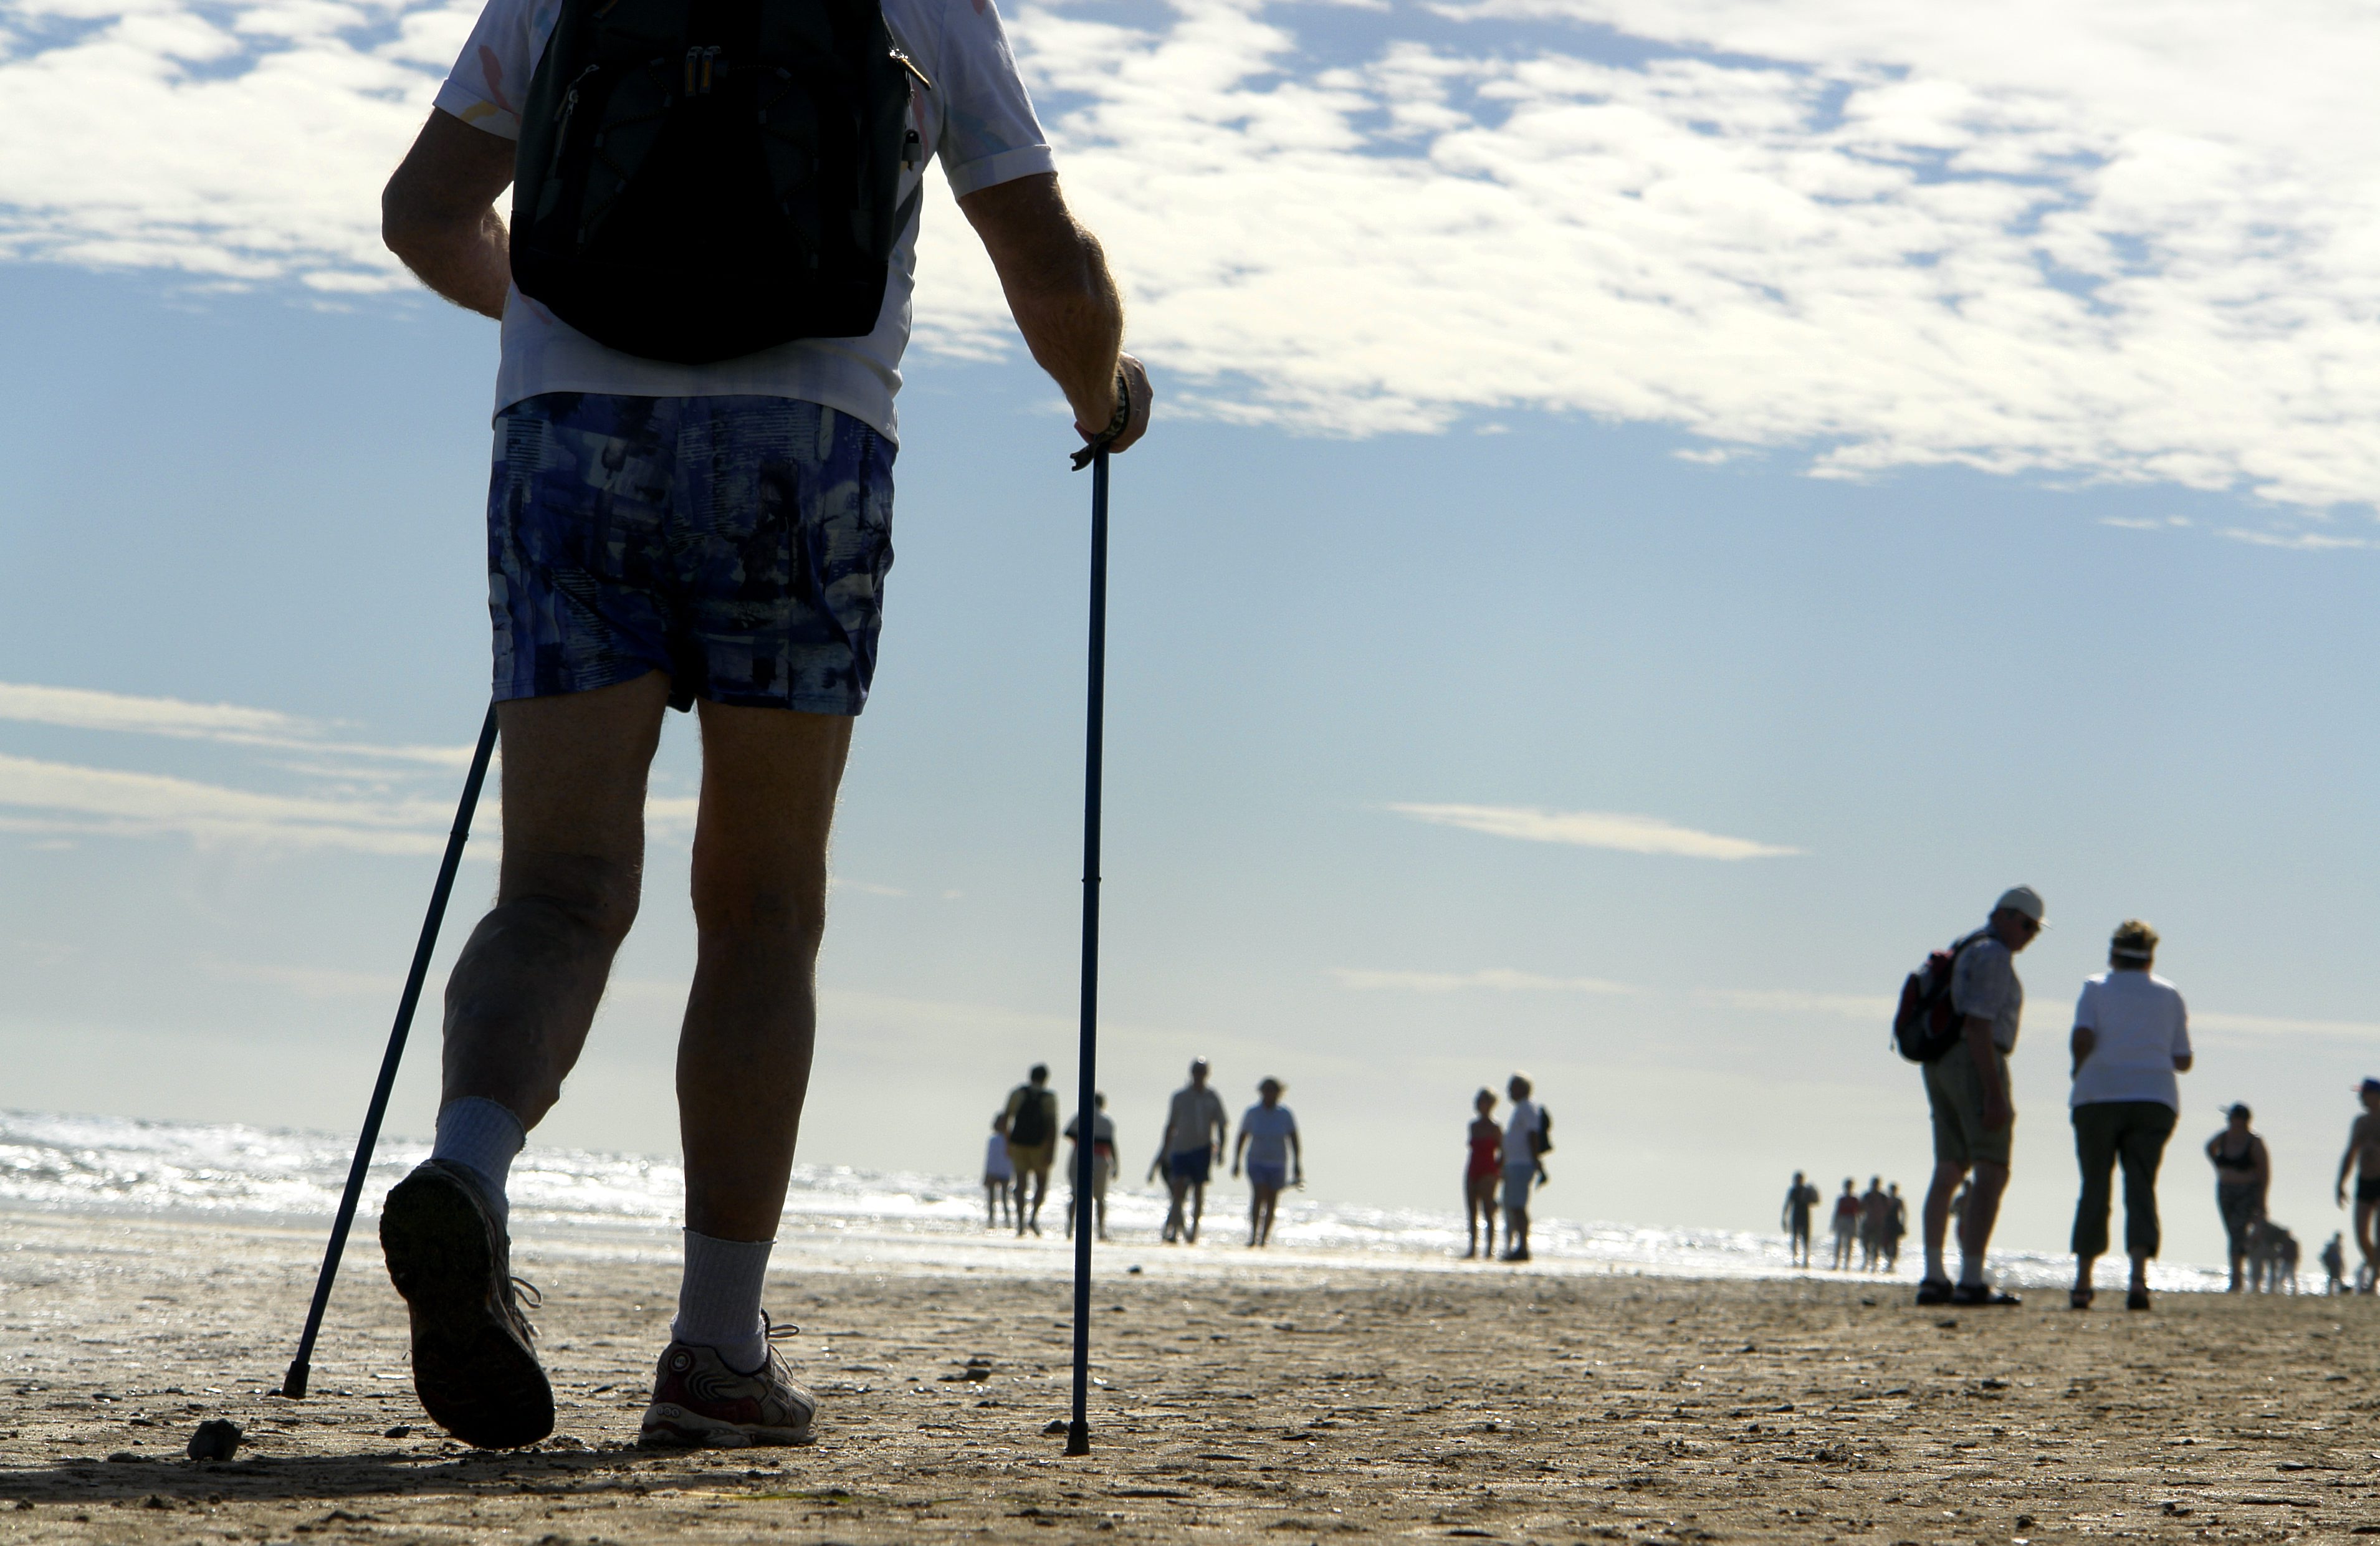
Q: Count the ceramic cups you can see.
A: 0